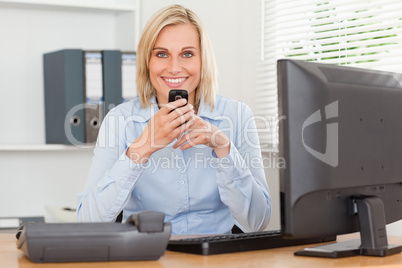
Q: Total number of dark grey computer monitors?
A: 1